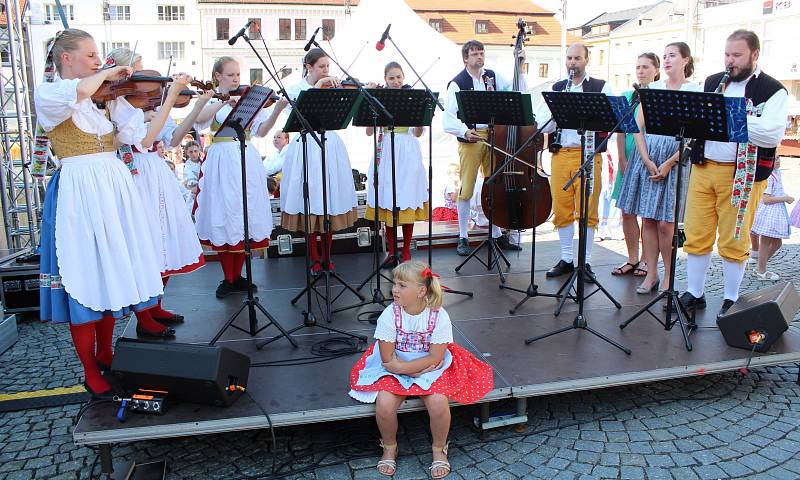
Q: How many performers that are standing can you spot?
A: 10